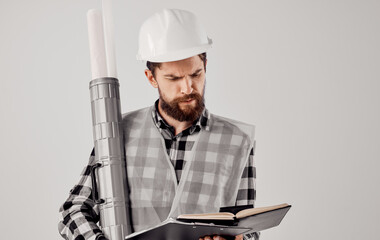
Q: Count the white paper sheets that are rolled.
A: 2